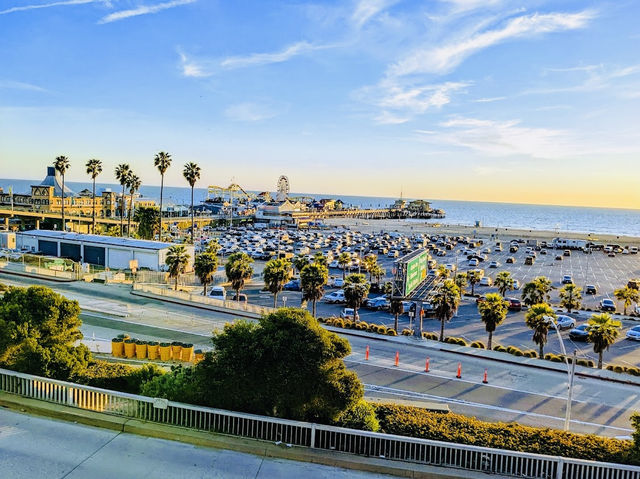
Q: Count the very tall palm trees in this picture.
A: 6